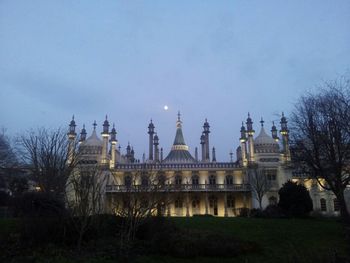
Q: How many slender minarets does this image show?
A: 12